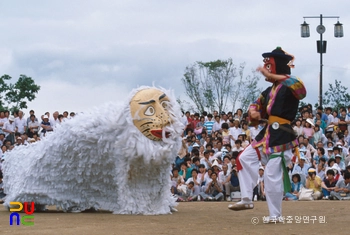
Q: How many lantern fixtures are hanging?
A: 2